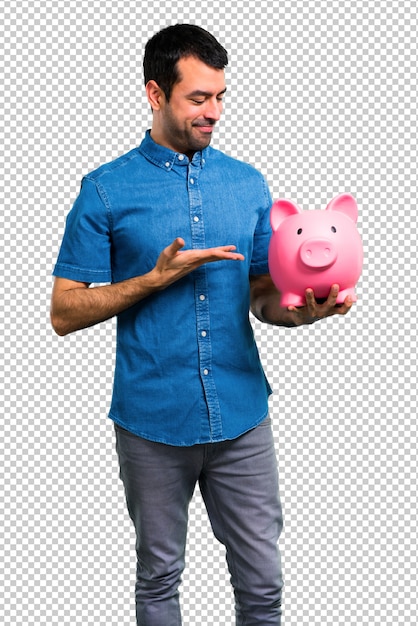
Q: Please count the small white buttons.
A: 8